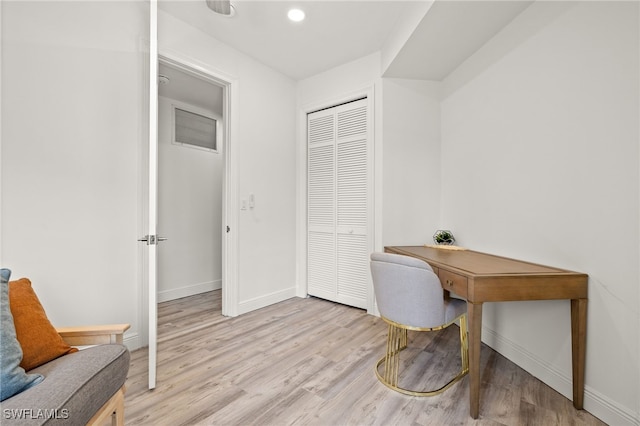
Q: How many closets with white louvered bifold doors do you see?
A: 1